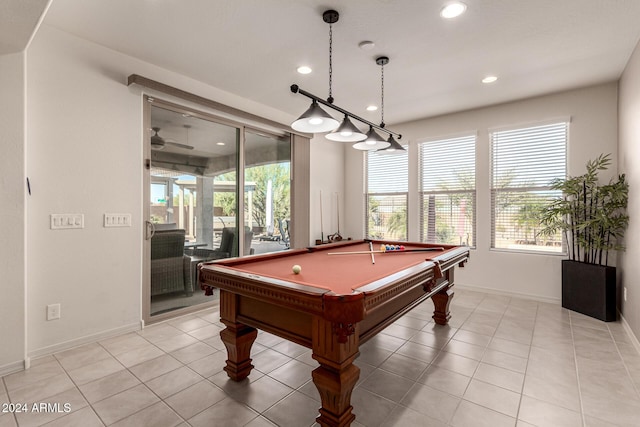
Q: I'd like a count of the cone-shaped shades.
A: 4